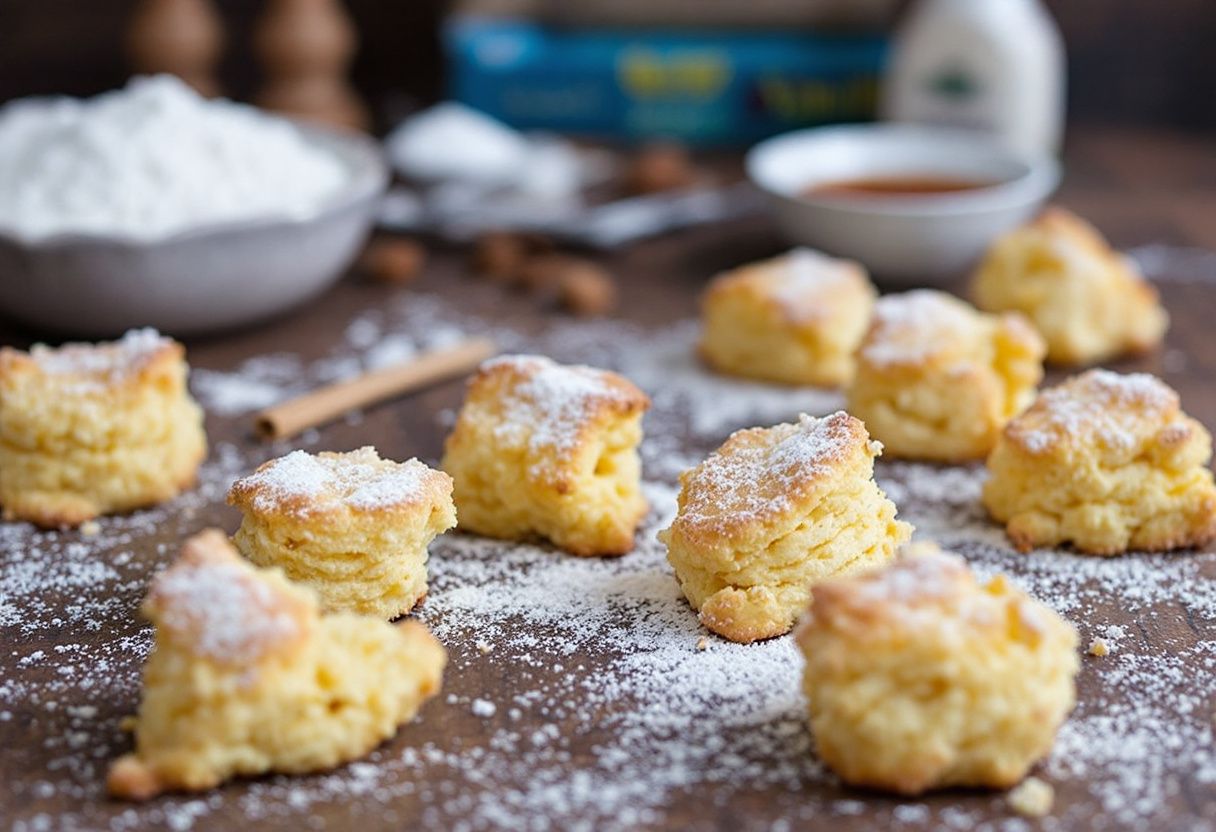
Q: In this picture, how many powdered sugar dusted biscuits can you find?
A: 10